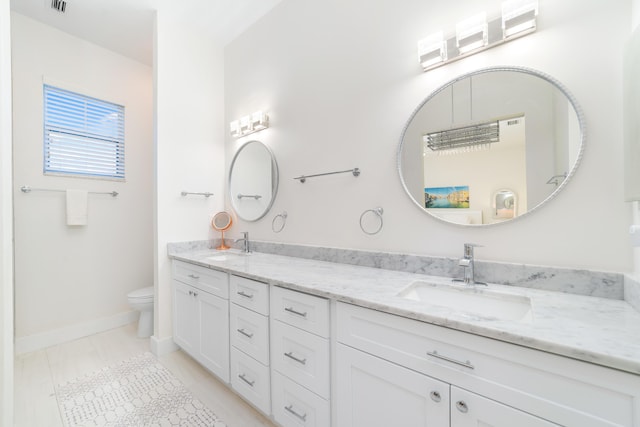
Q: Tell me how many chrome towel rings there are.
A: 2